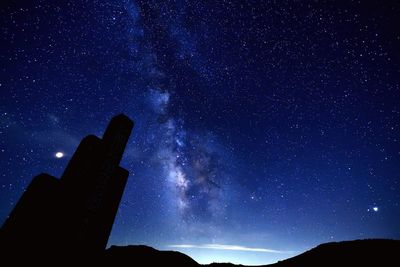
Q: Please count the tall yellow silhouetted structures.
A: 0